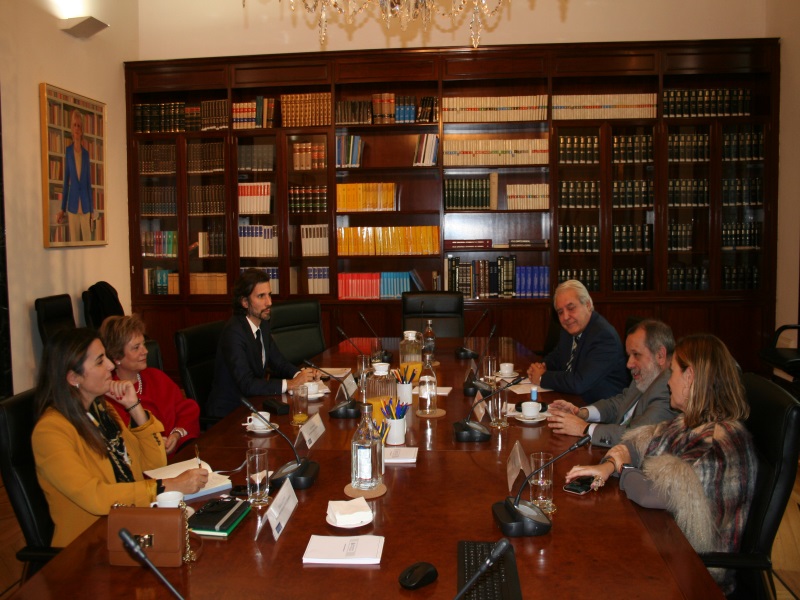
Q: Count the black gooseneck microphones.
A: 11